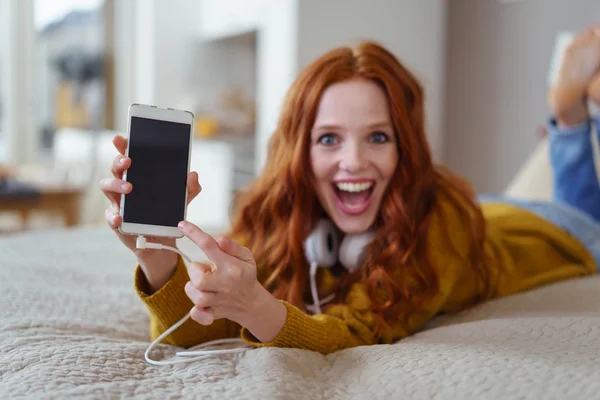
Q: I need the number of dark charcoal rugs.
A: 0